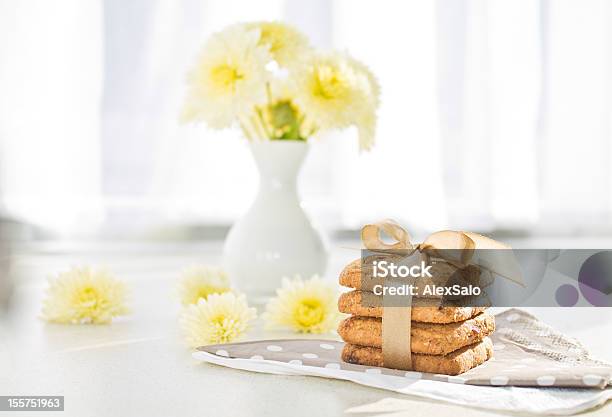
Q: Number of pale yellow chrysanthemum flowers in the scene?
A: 7